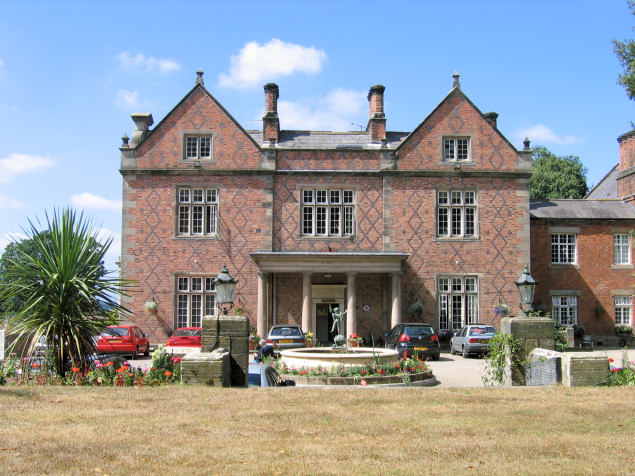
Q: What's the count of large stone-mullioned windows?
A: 5